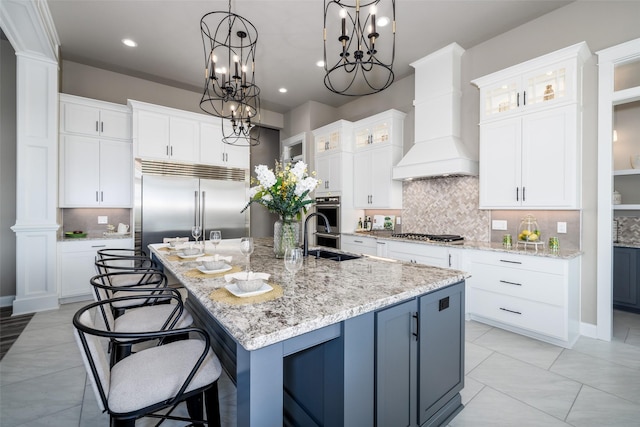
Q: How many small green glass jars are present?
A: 2